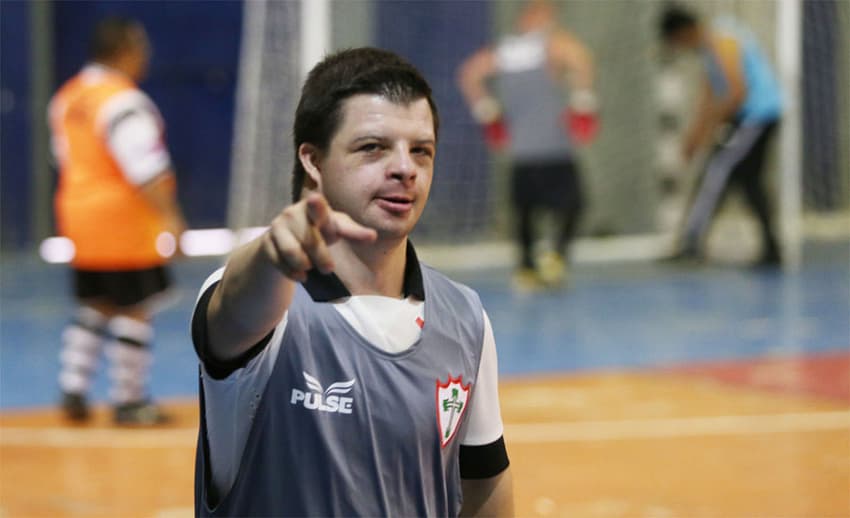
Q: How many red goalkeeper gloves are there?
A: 2